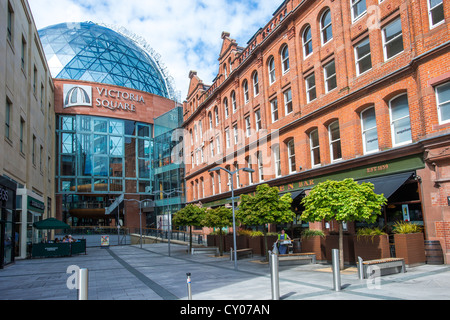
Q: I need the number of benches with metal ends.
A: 4